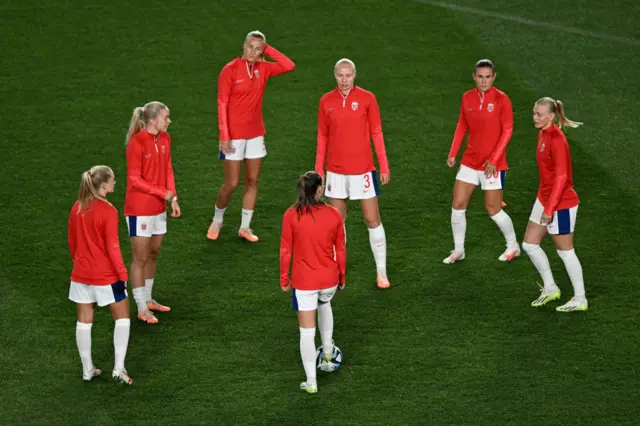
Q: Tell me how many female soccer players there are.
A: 7